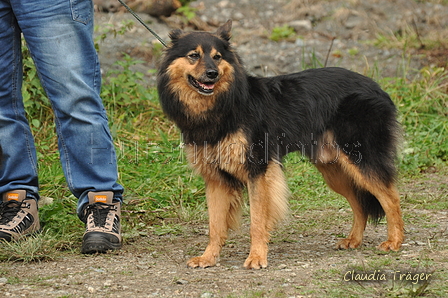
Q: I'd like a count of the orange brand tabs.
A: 2